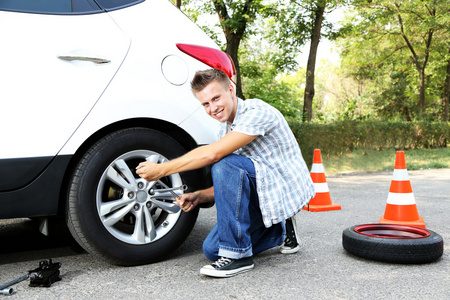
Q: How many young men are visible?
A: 1